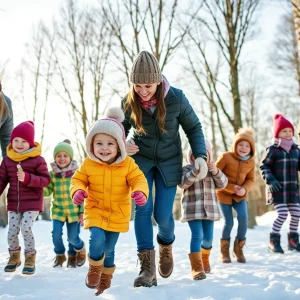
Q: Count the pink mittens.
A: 2